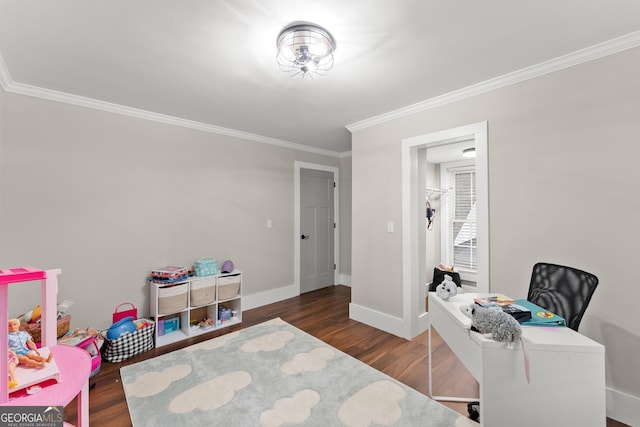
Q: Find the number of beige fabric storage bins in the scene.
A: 3